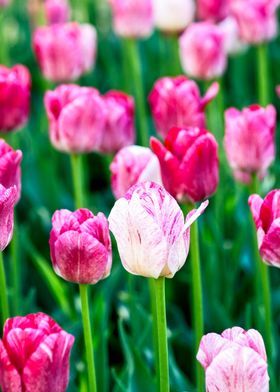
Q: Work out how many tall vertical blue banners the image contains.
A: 0